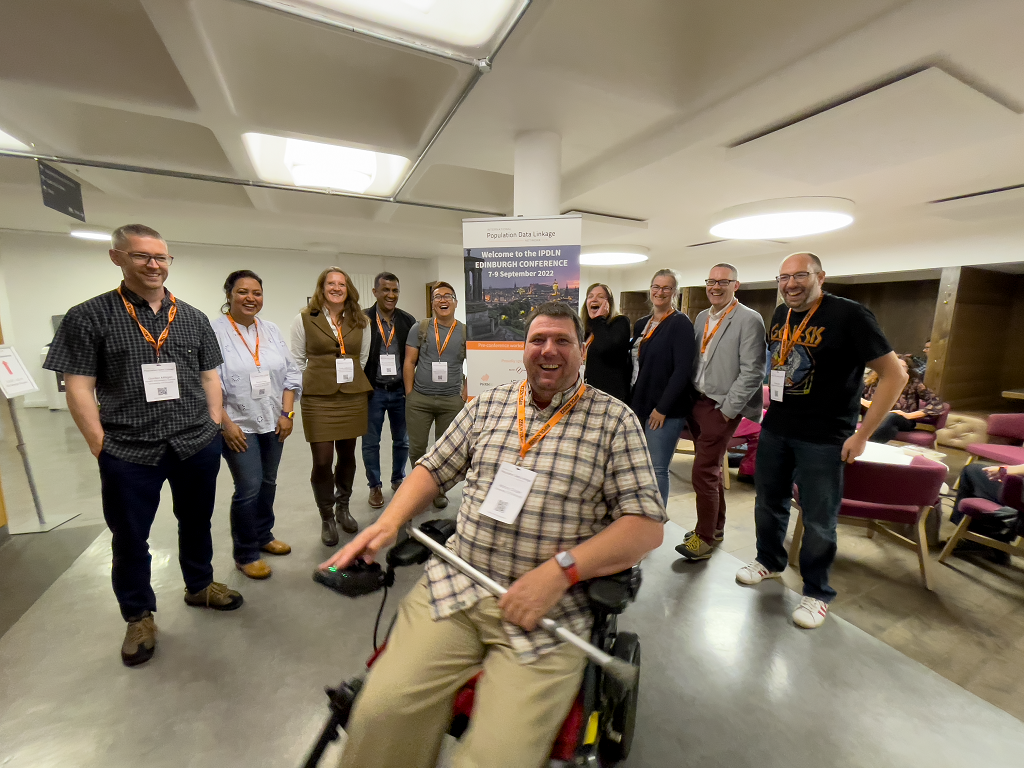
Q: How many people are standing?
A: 9